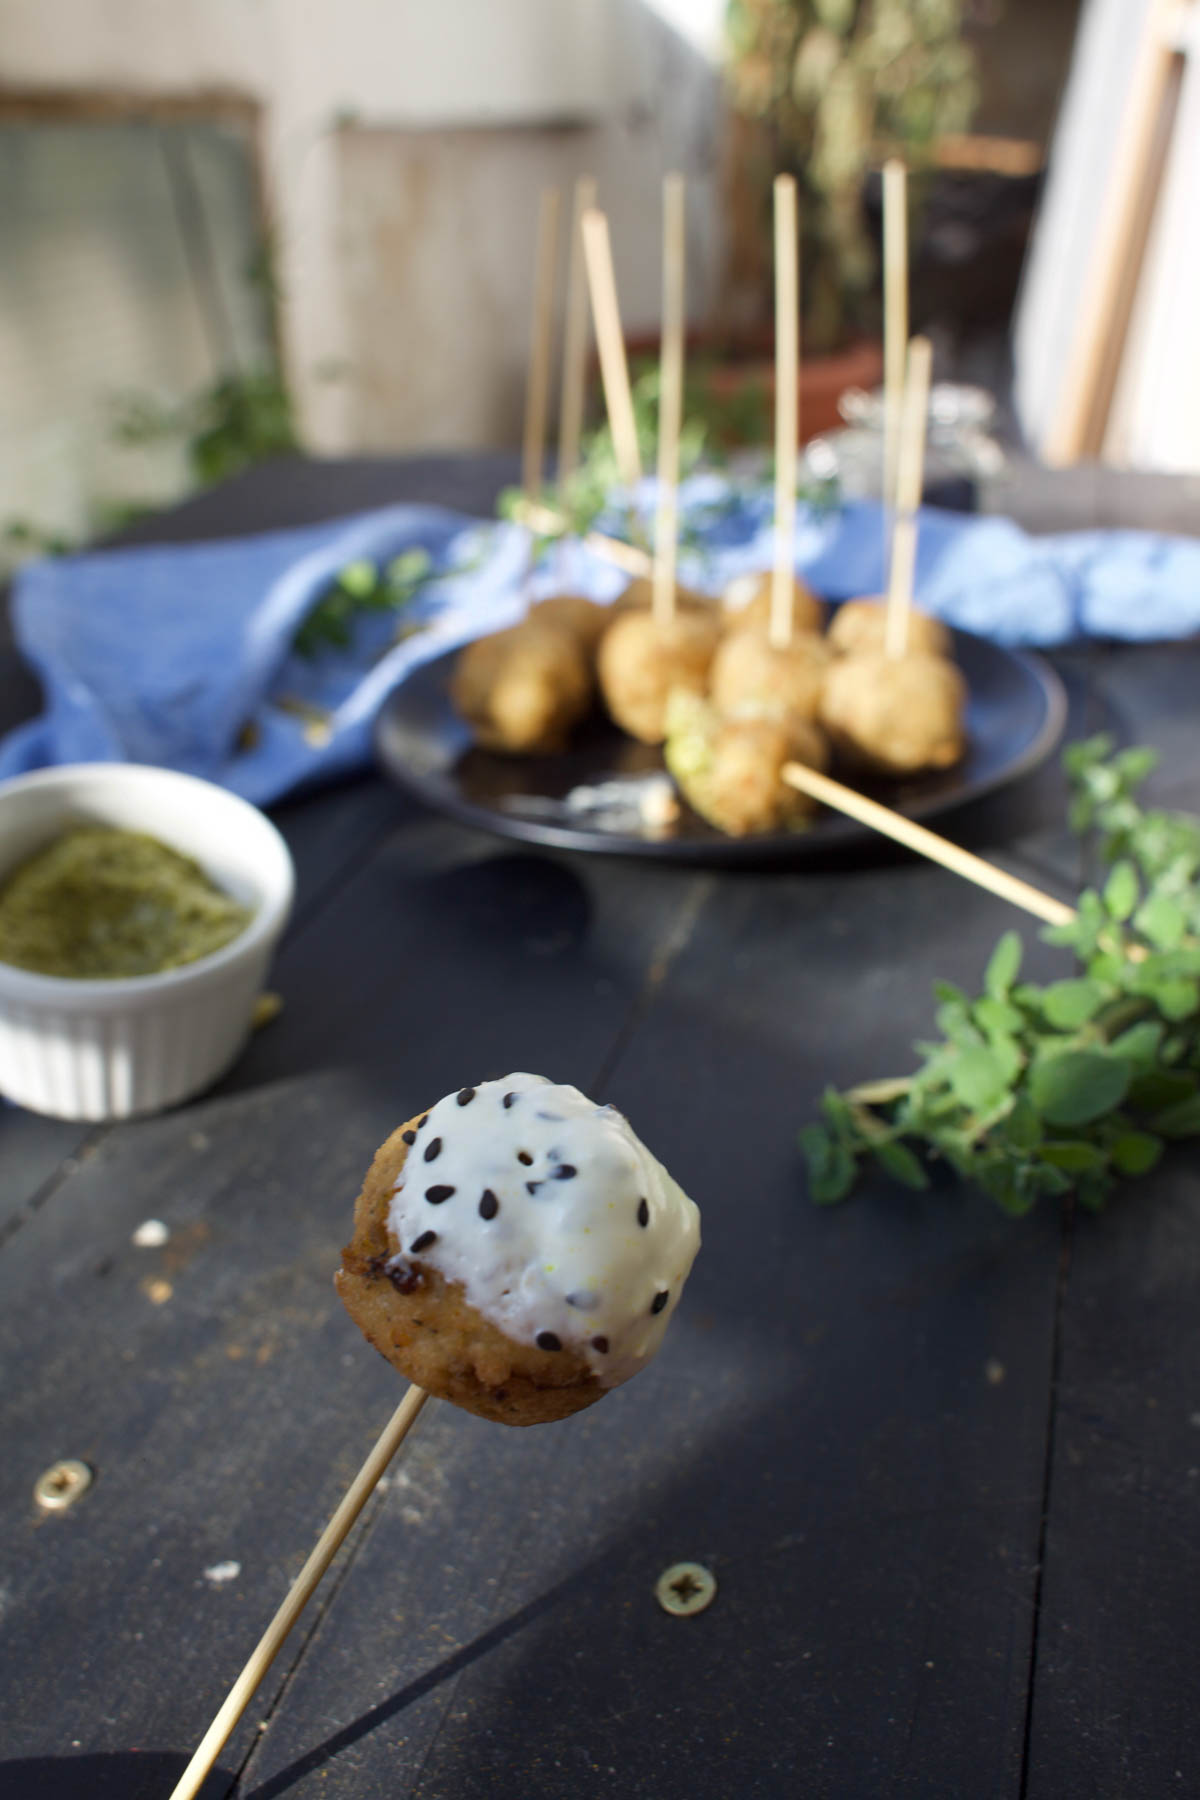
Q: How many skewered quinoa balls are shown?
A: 10